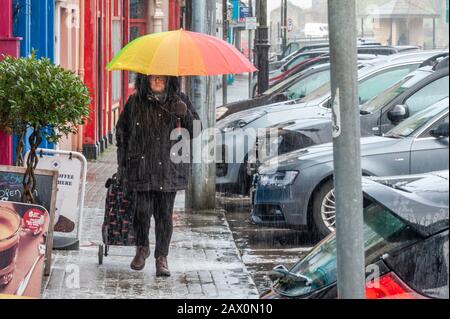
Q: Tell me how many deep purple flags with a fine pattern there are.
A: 0